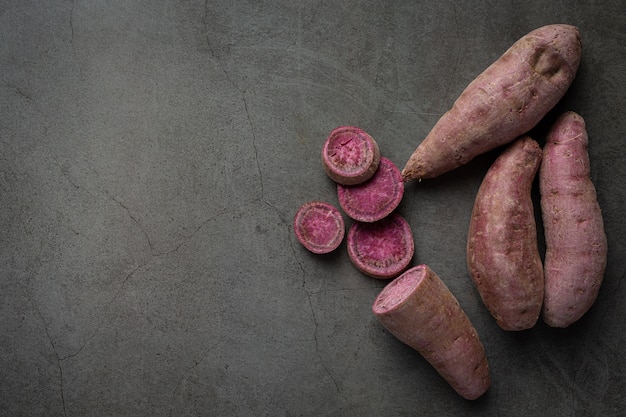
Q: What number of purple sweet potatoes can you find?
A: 4